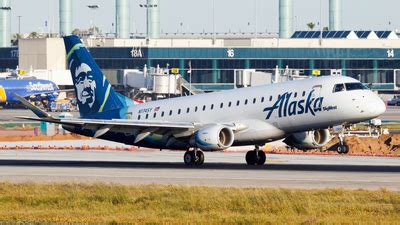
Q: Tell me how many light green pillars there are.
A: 6